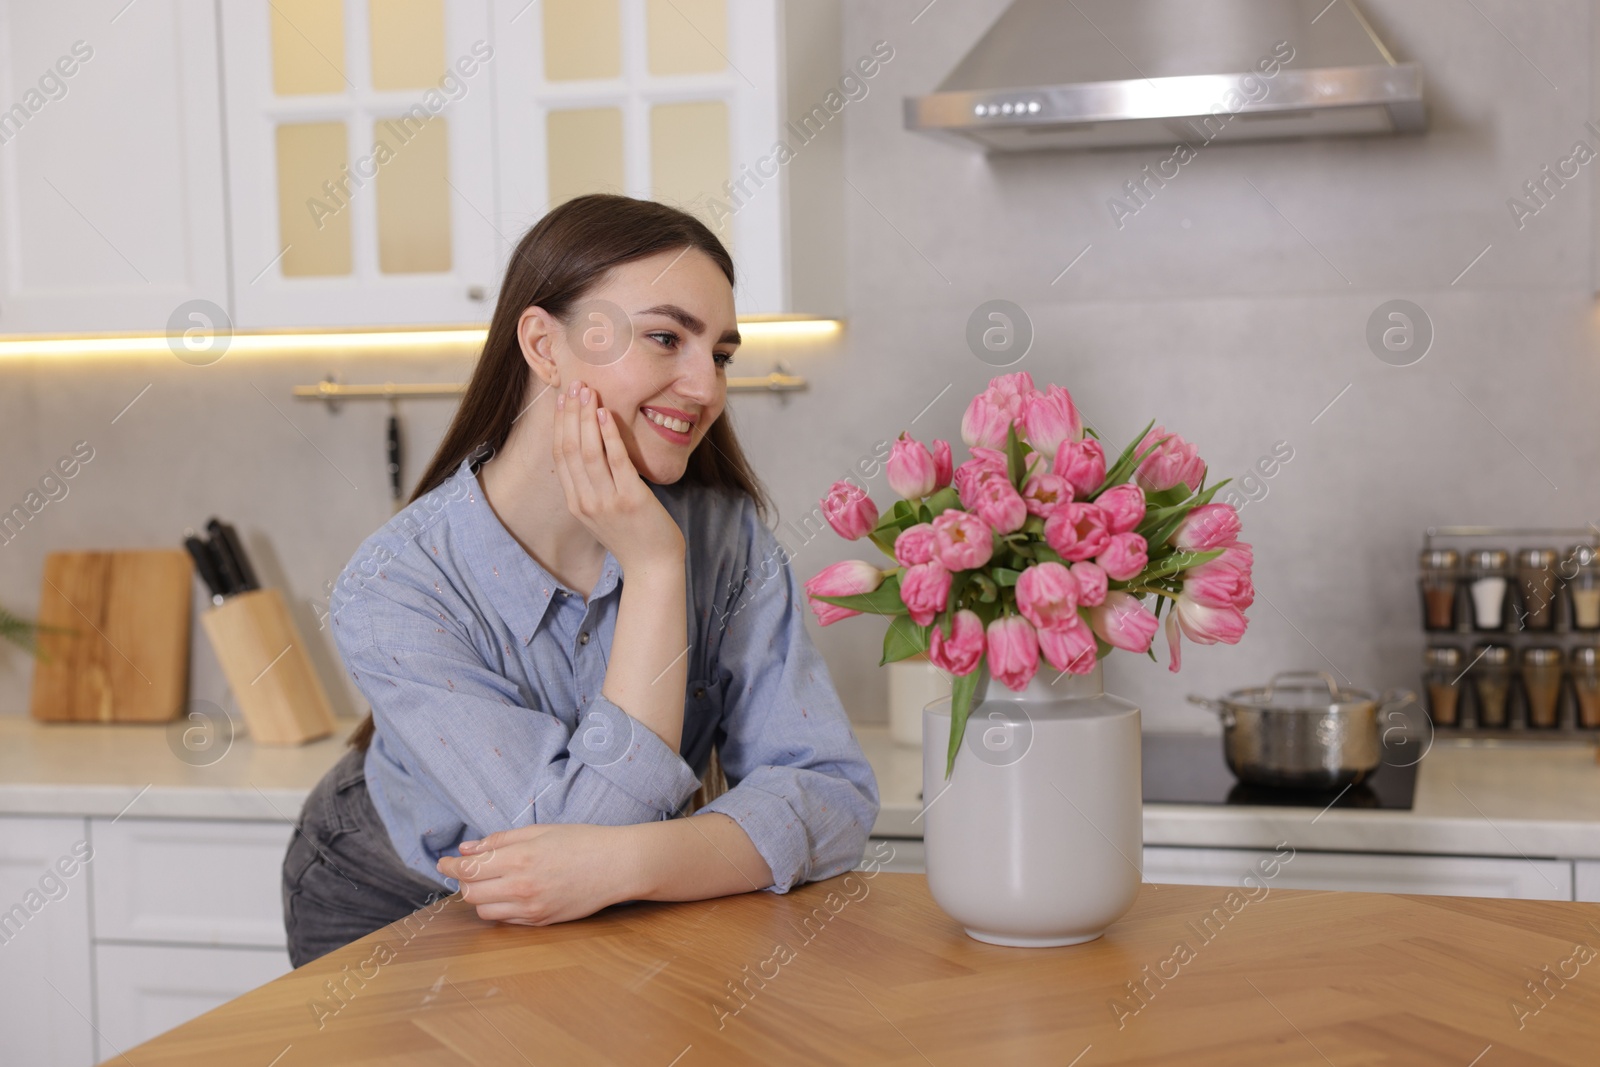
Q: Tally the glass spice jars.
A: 8